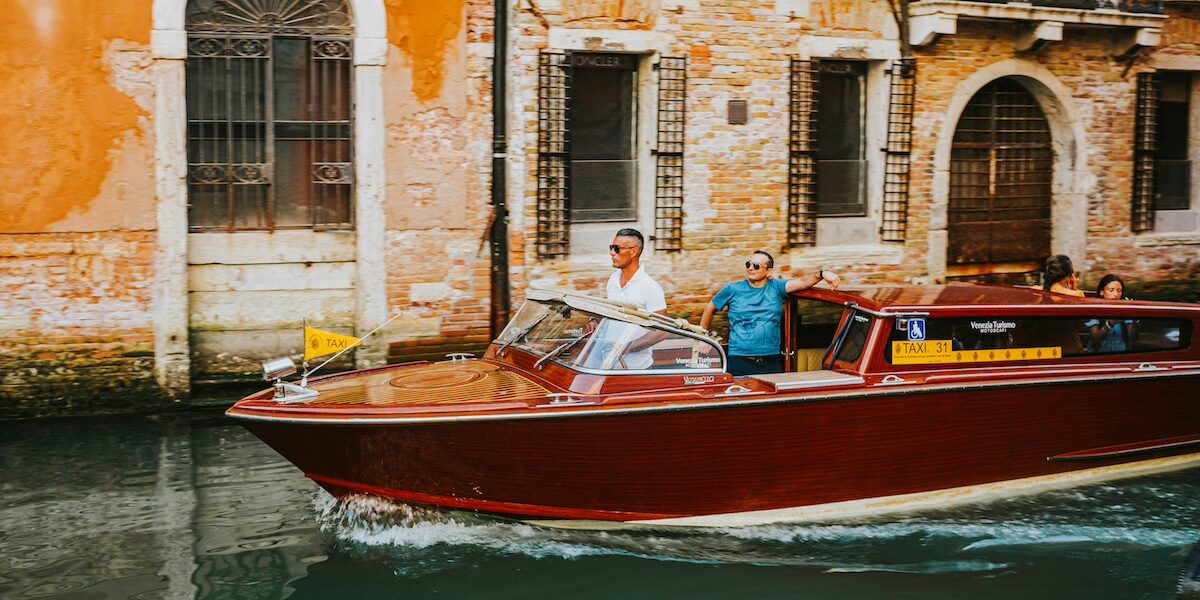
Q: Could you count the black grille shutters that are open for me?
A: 5